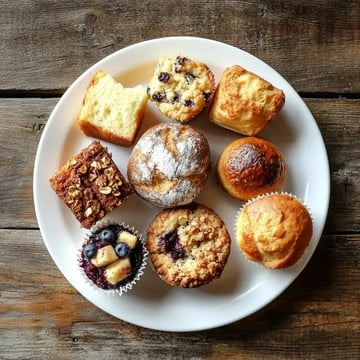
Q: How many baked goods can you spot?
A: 9